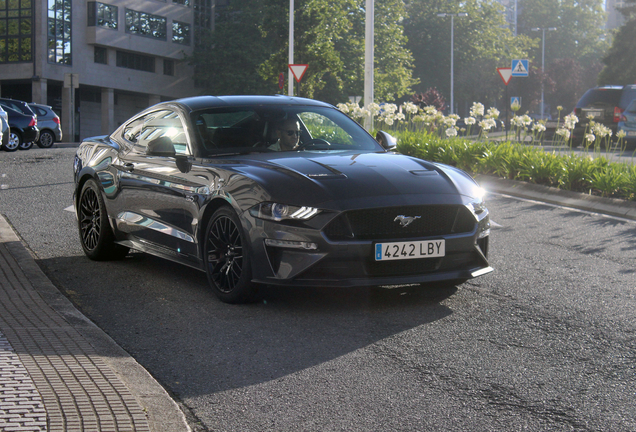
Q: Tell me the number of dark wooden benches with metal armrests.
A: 0